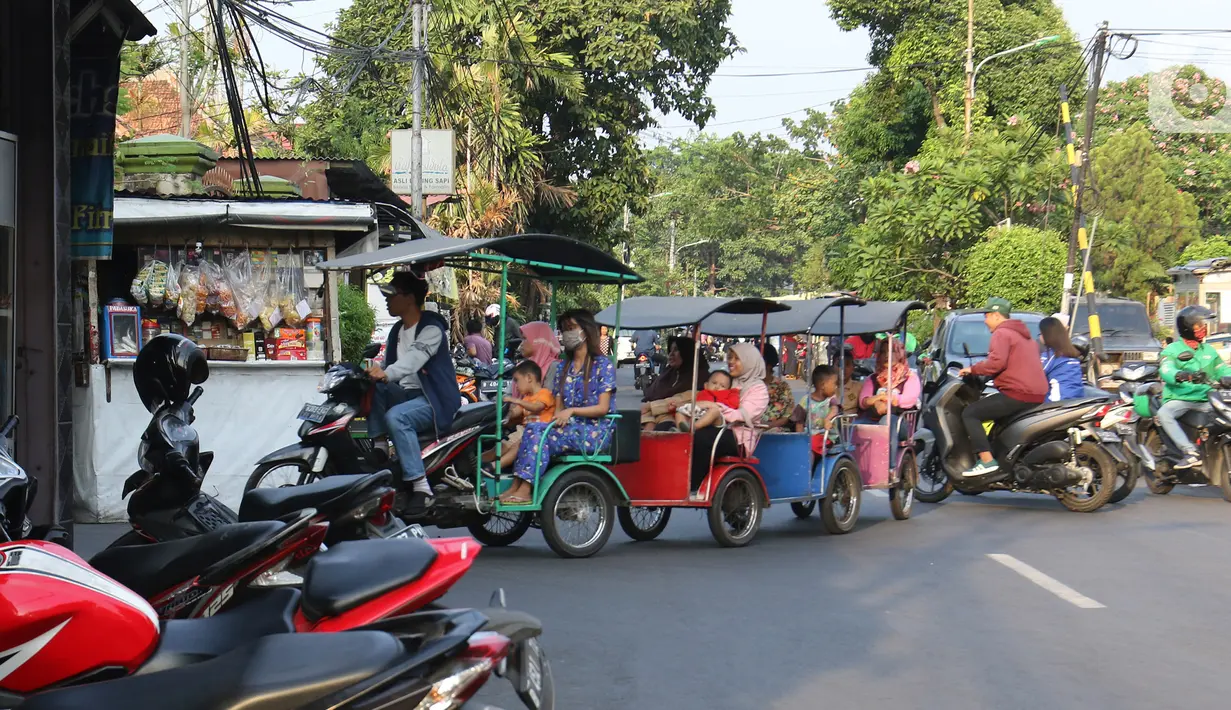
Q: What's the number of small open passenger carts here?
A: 4